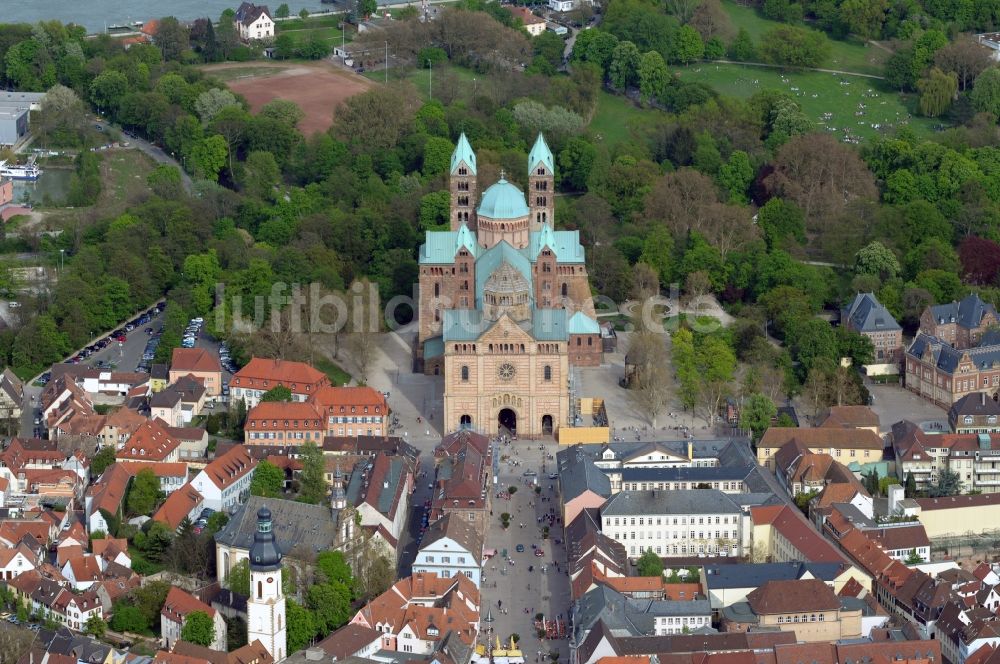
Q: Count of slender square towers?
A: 4